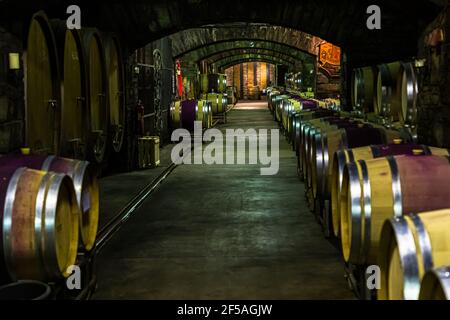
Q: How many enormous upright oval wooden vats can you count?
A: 4